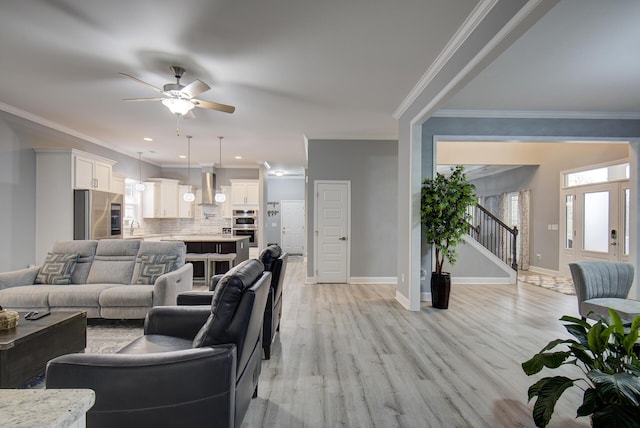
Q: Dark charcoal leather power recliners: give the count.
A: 2